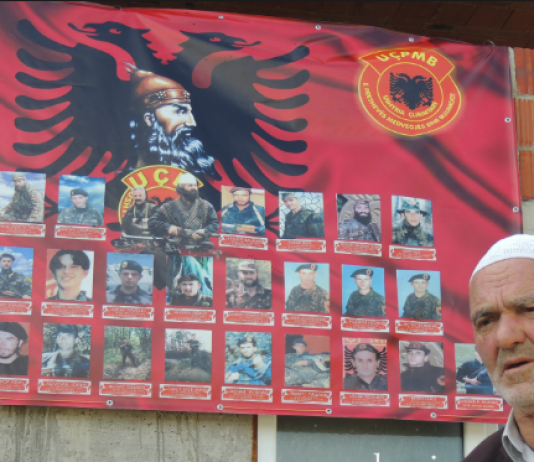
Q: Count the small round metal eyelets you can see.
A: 9